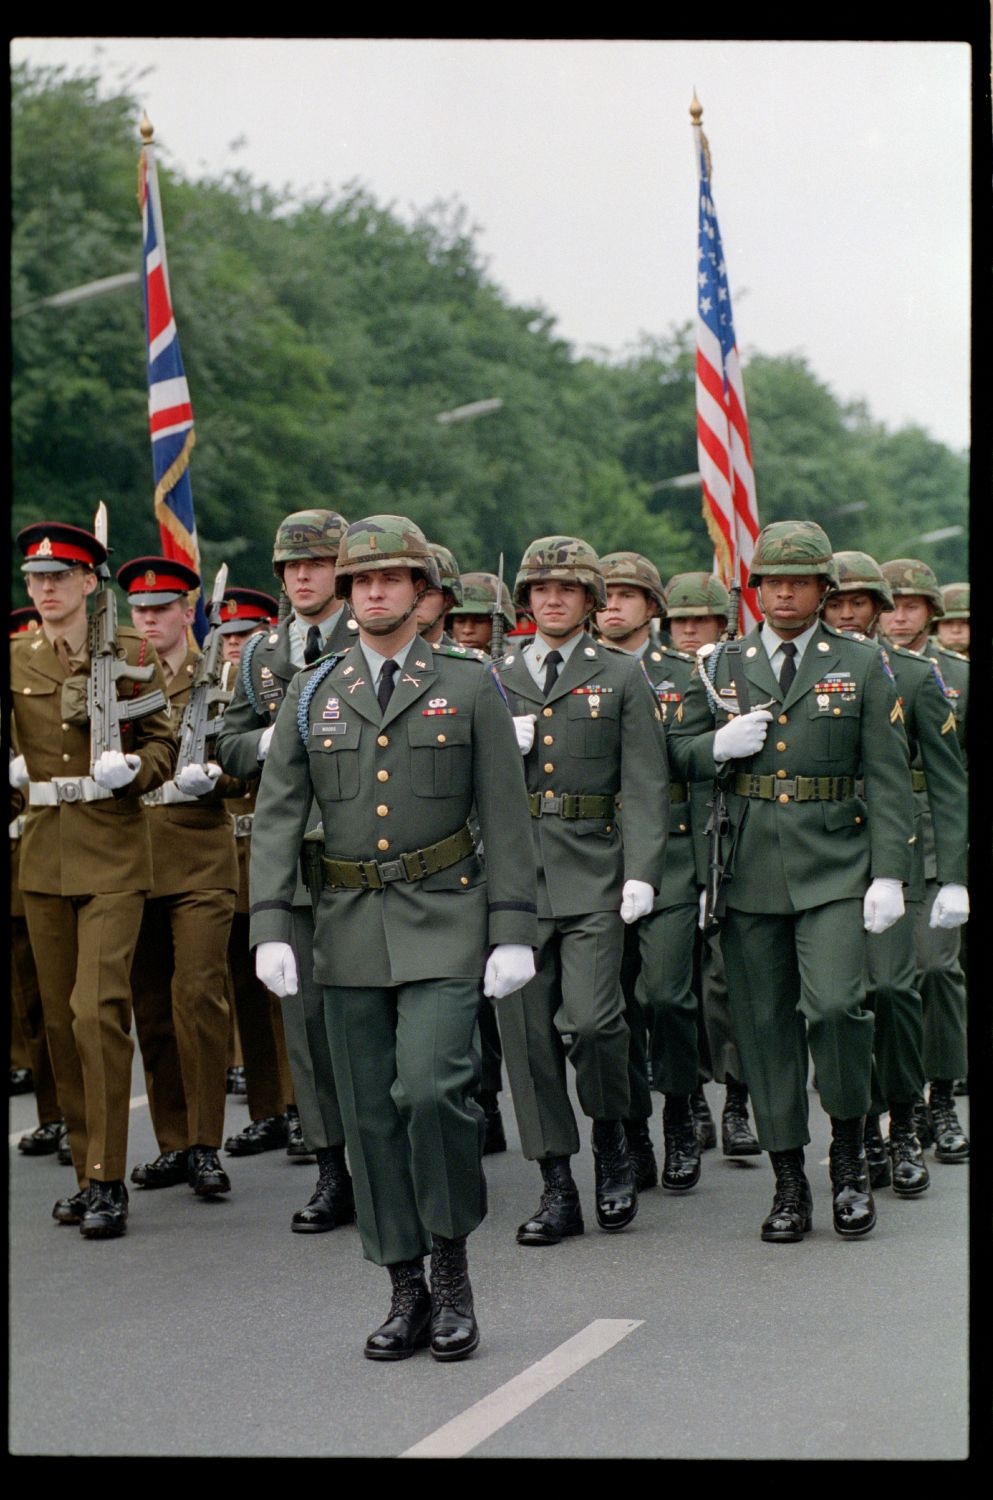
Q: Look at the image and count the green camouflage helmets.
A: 11